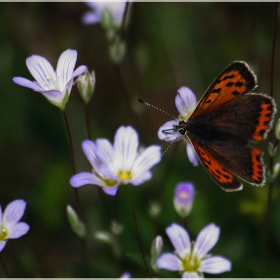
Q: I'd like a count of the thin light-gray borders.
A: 2